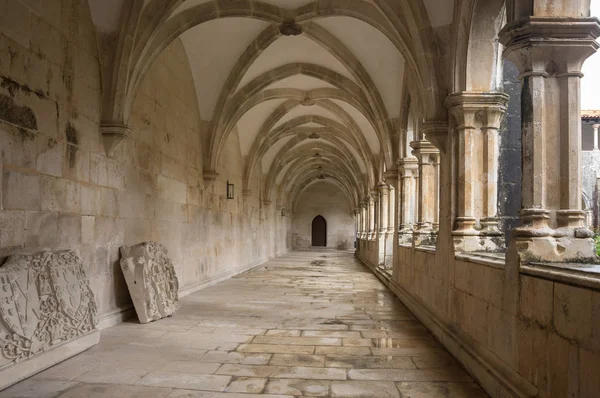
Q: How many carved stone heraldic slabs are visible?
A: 2